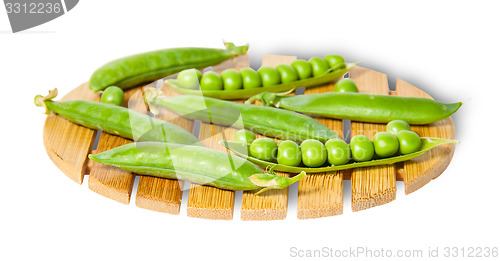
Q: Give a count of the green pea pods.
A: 7